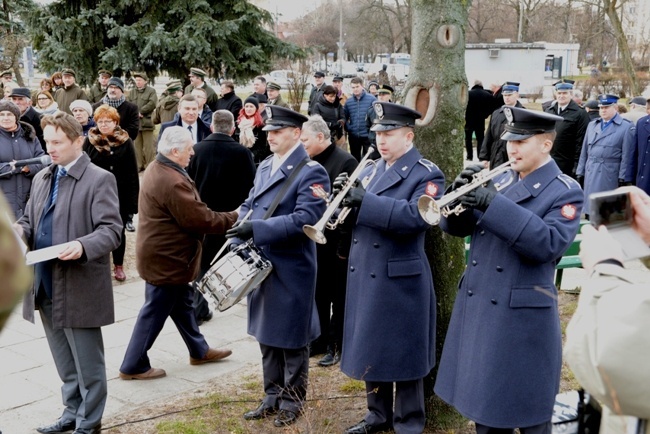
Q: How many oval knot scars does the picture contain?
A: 3